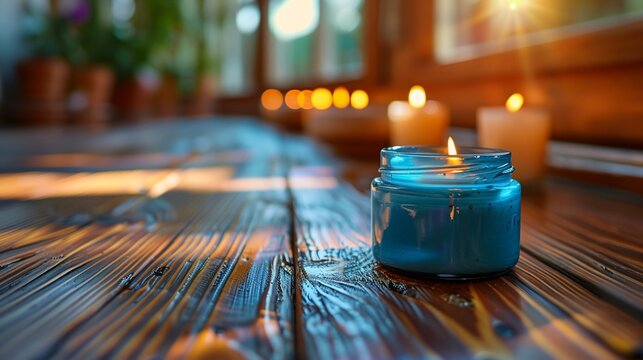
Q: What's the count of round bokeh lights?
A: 6